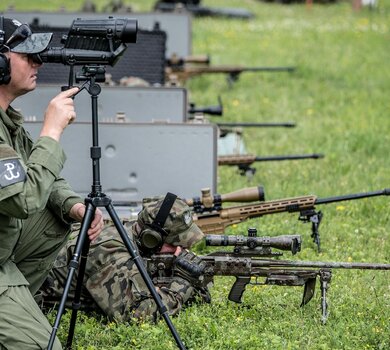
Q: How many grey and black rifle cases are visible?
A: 4